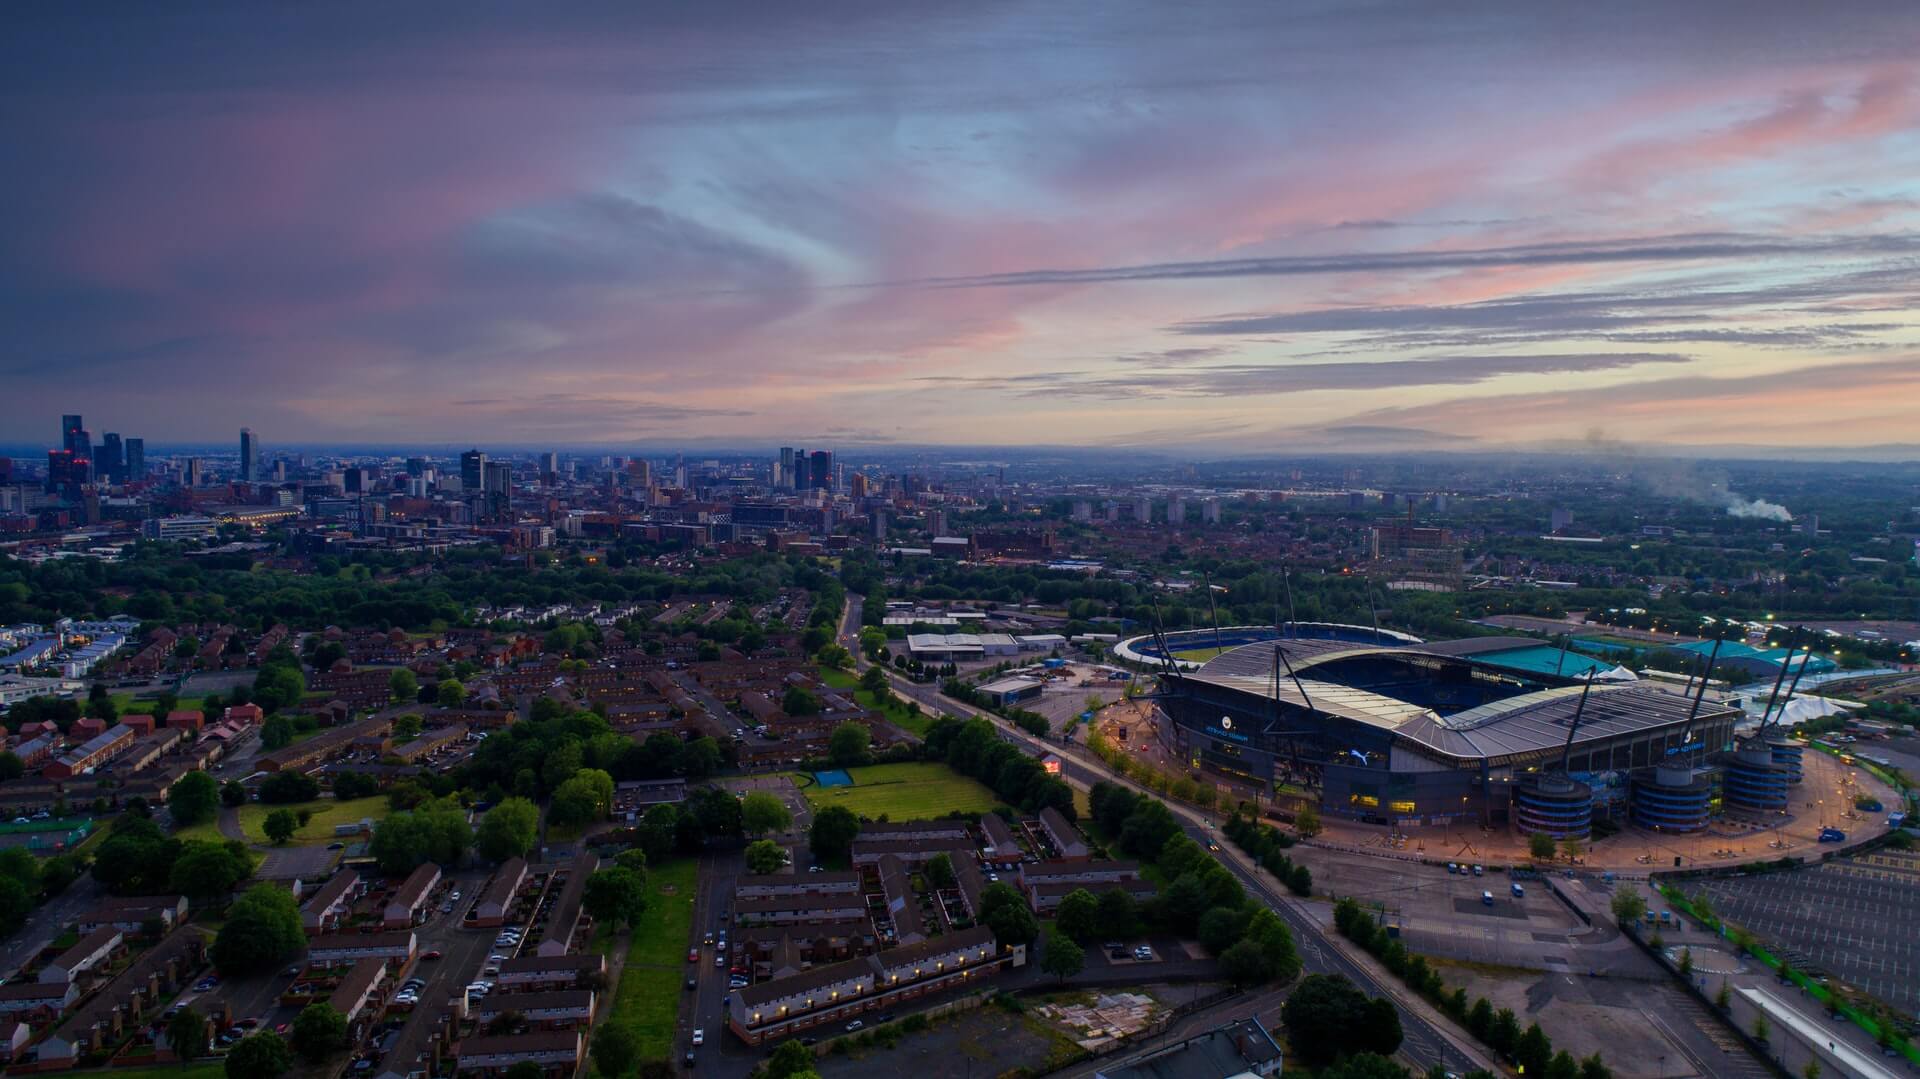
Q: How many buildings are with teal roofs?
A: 2